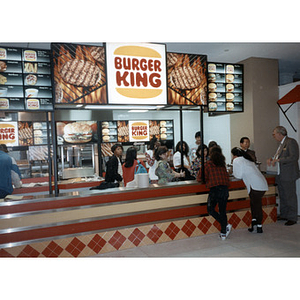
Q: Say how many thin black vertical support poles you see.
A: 4